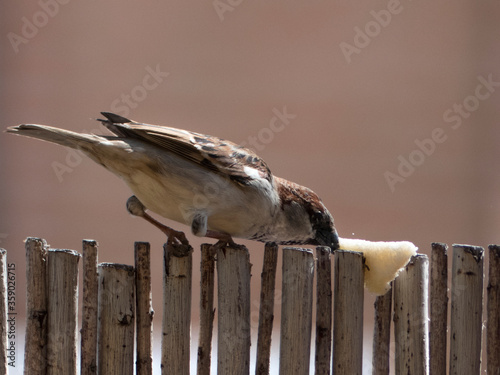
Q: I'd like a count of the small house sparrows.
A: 1